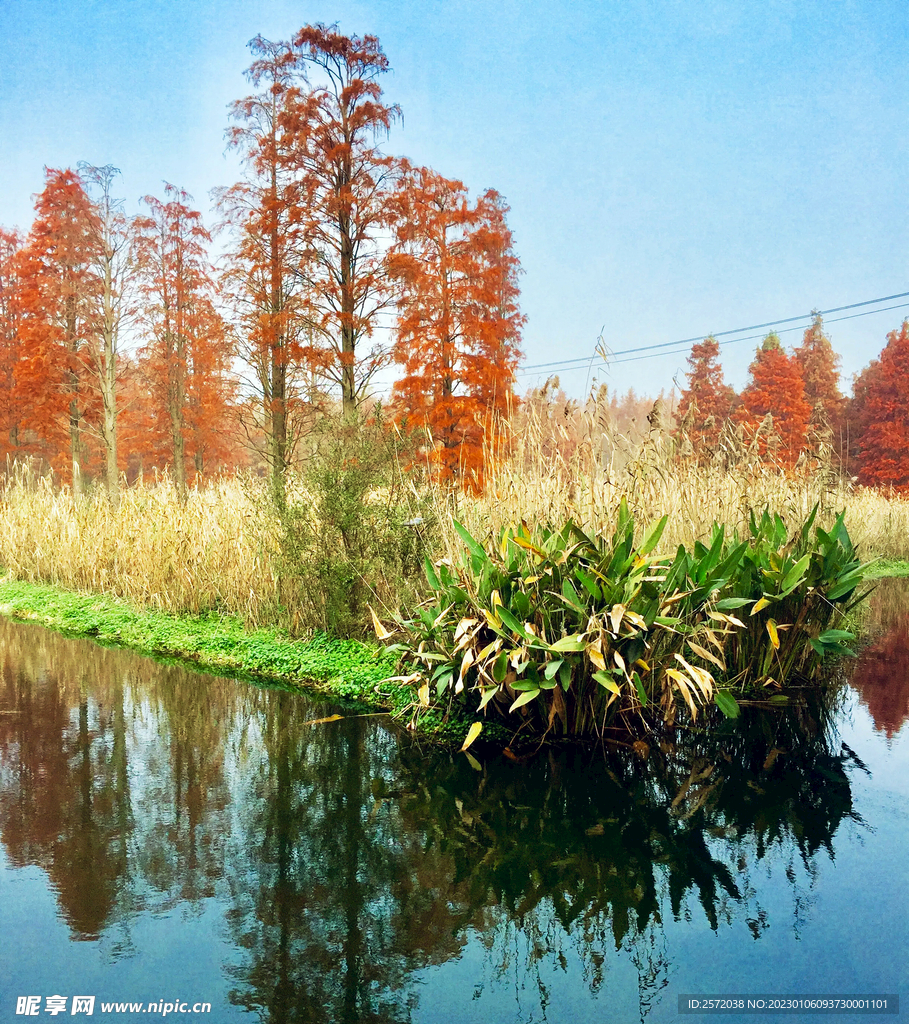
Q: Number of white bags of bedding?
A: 0